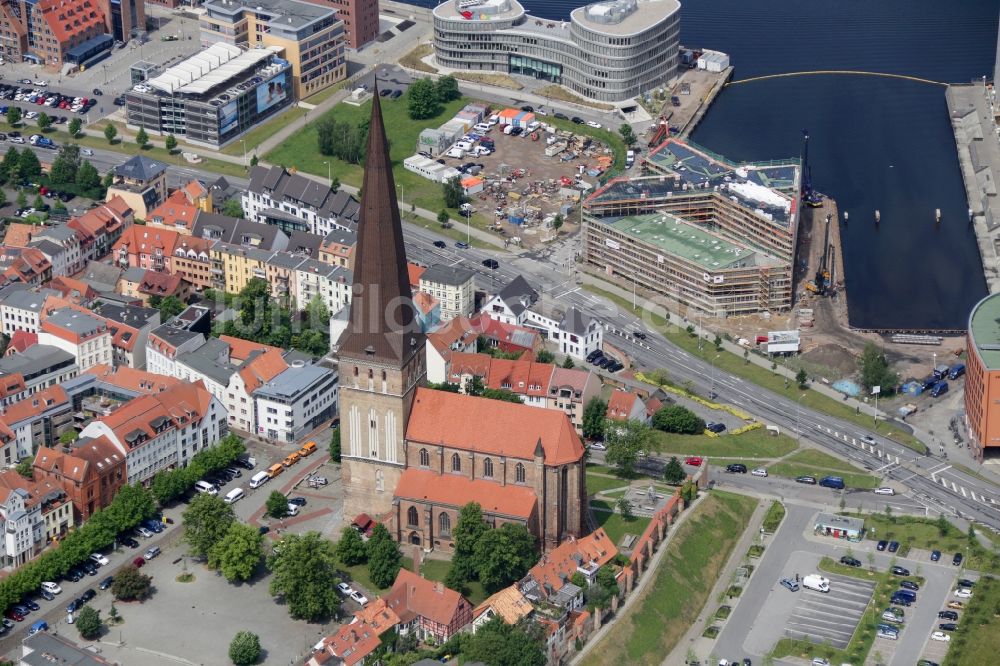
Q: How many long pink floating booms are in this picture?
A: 0